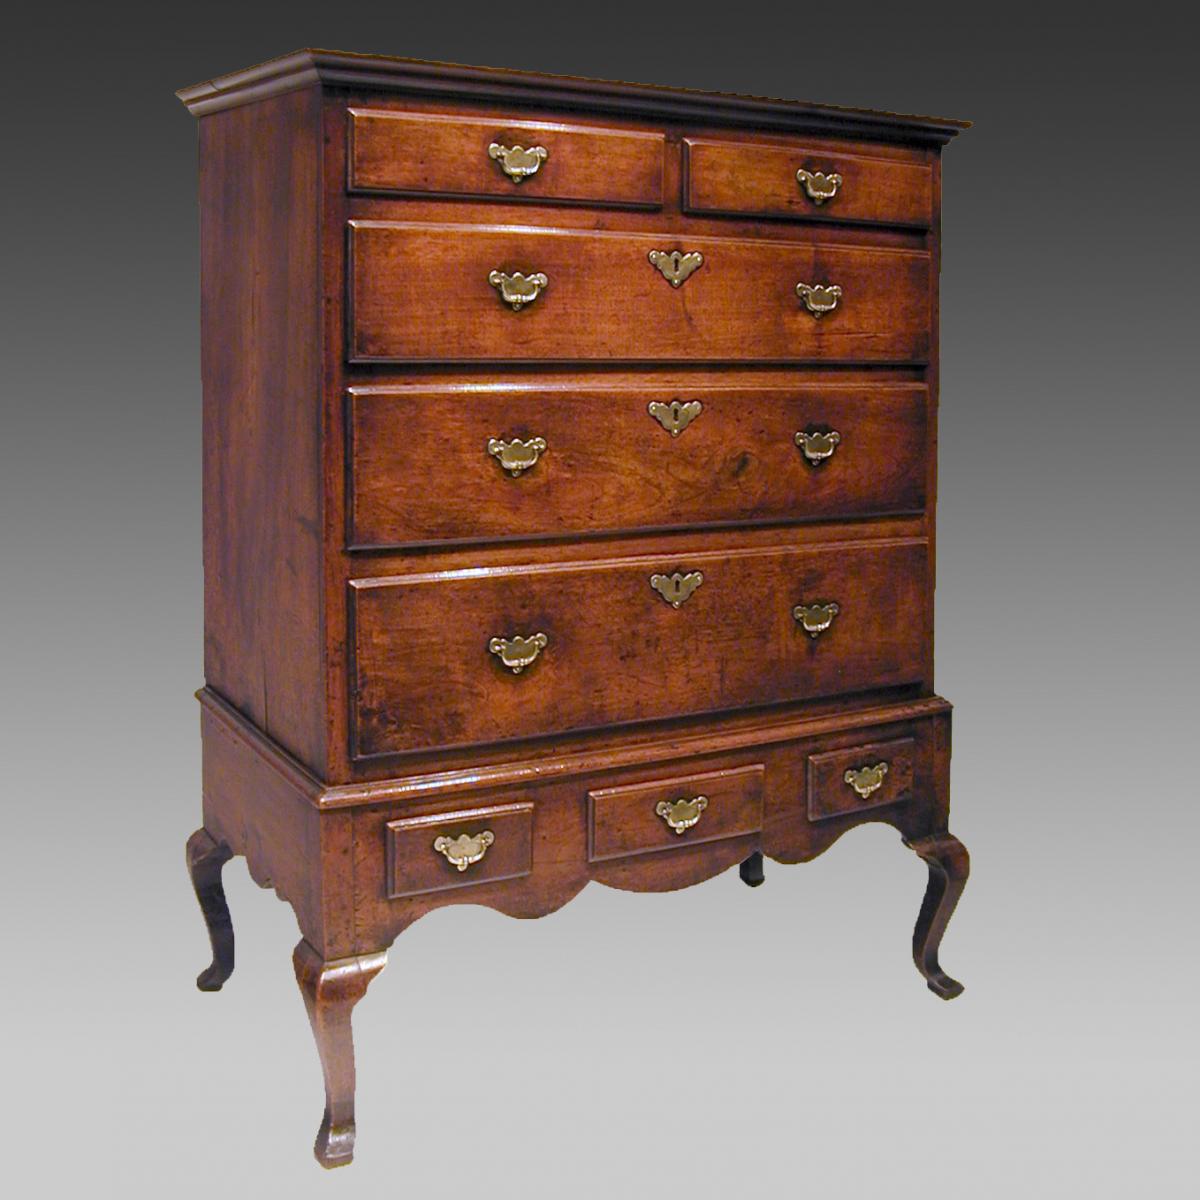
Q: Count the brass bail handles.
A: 11